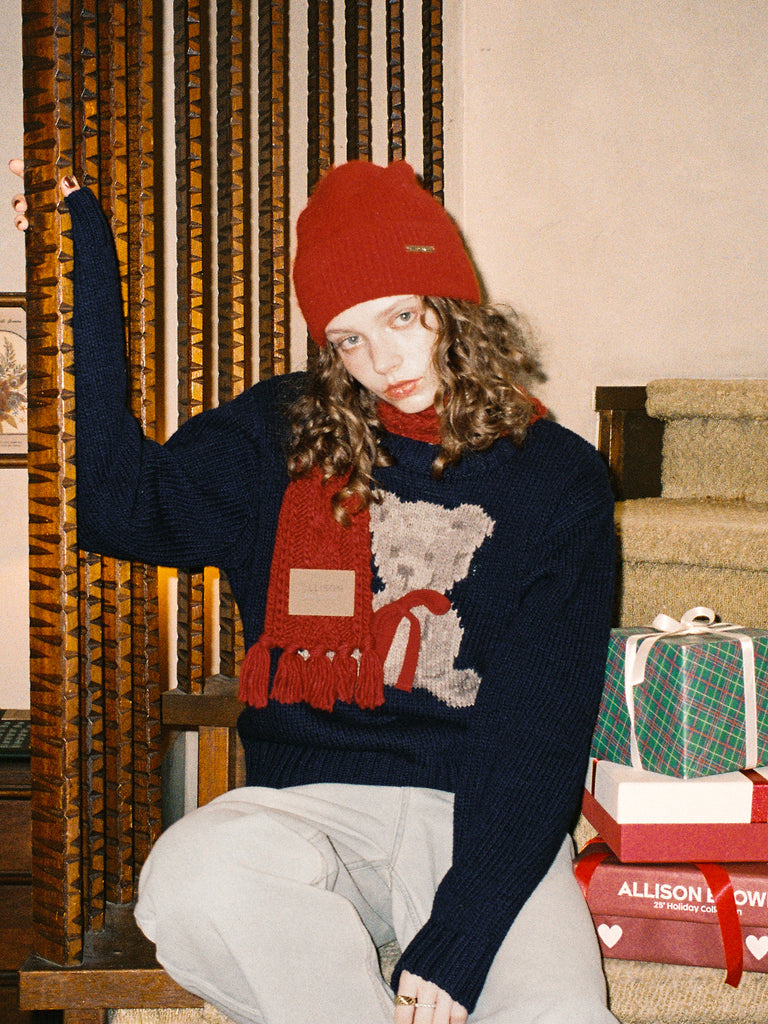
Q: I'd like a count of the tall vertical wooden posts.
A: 11